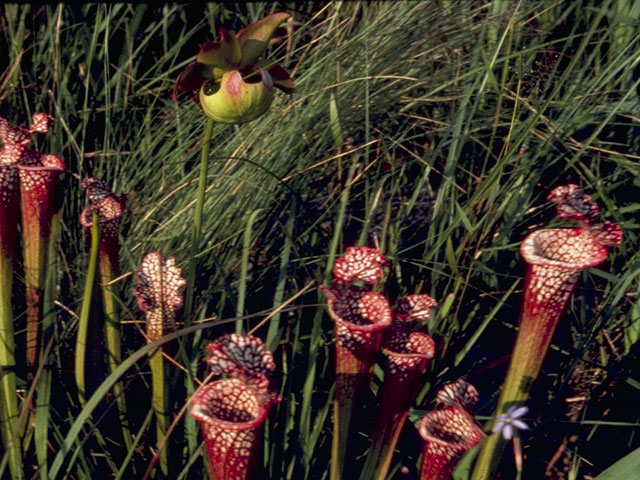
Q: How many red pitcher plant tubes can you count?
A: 9